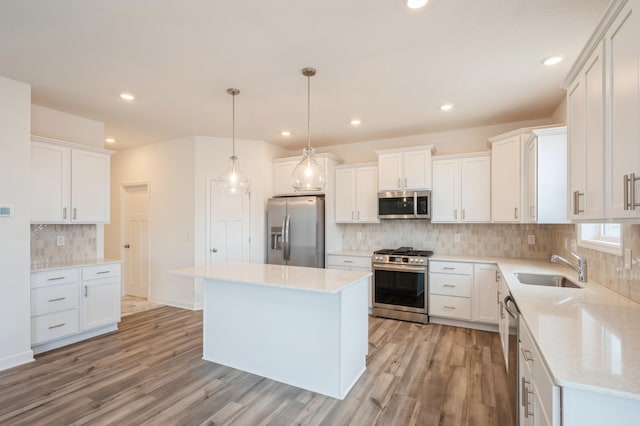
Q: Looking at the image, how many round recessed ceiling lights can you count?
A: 7